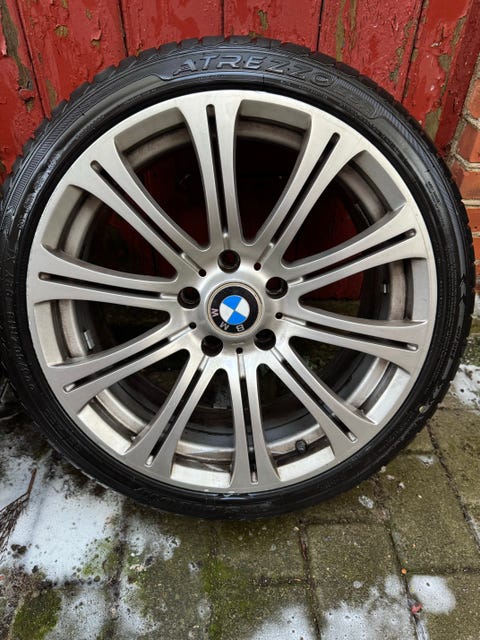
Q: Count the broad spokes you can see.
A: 10